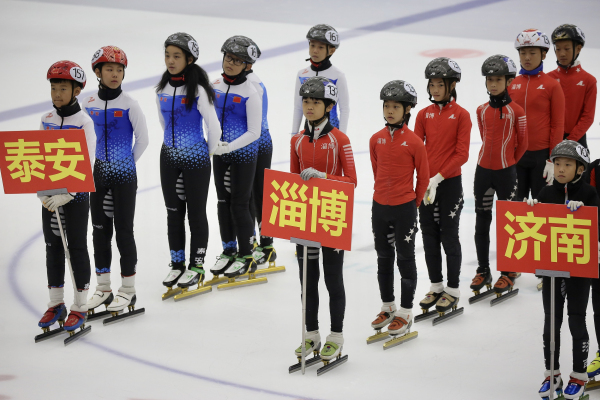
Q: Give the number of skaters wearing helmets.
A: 12